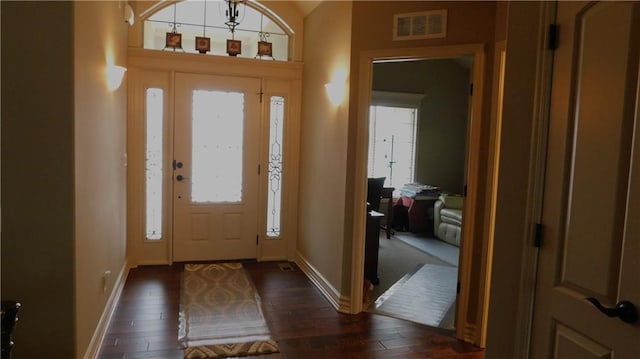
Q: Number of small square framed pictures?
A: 4